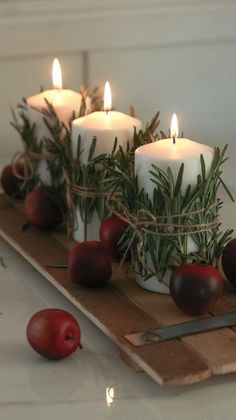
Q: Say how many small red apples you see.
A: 7